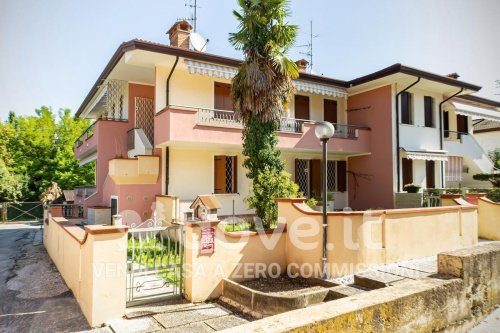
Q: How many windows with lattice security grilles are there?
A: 3